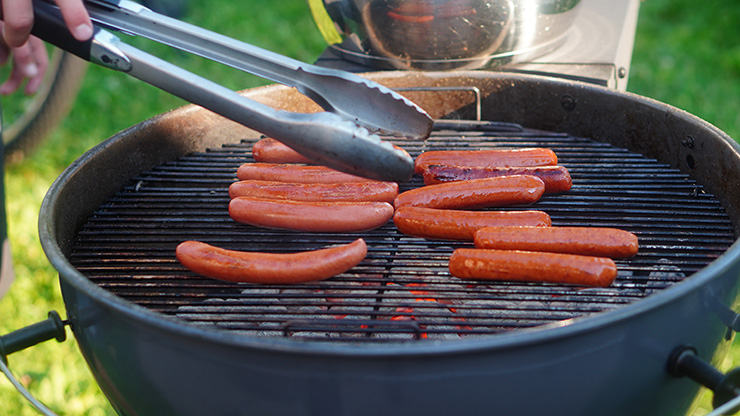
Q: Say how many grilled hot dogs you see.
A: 11